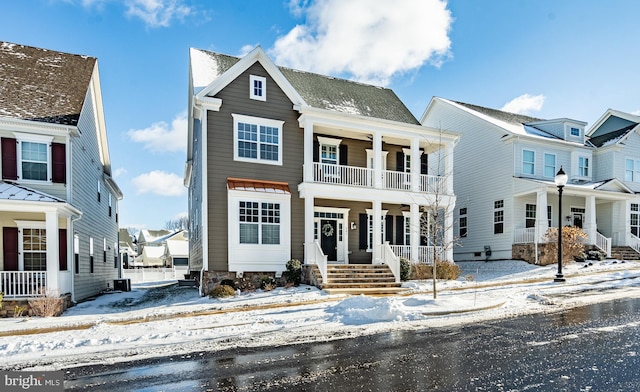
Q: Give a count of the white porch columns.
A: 11